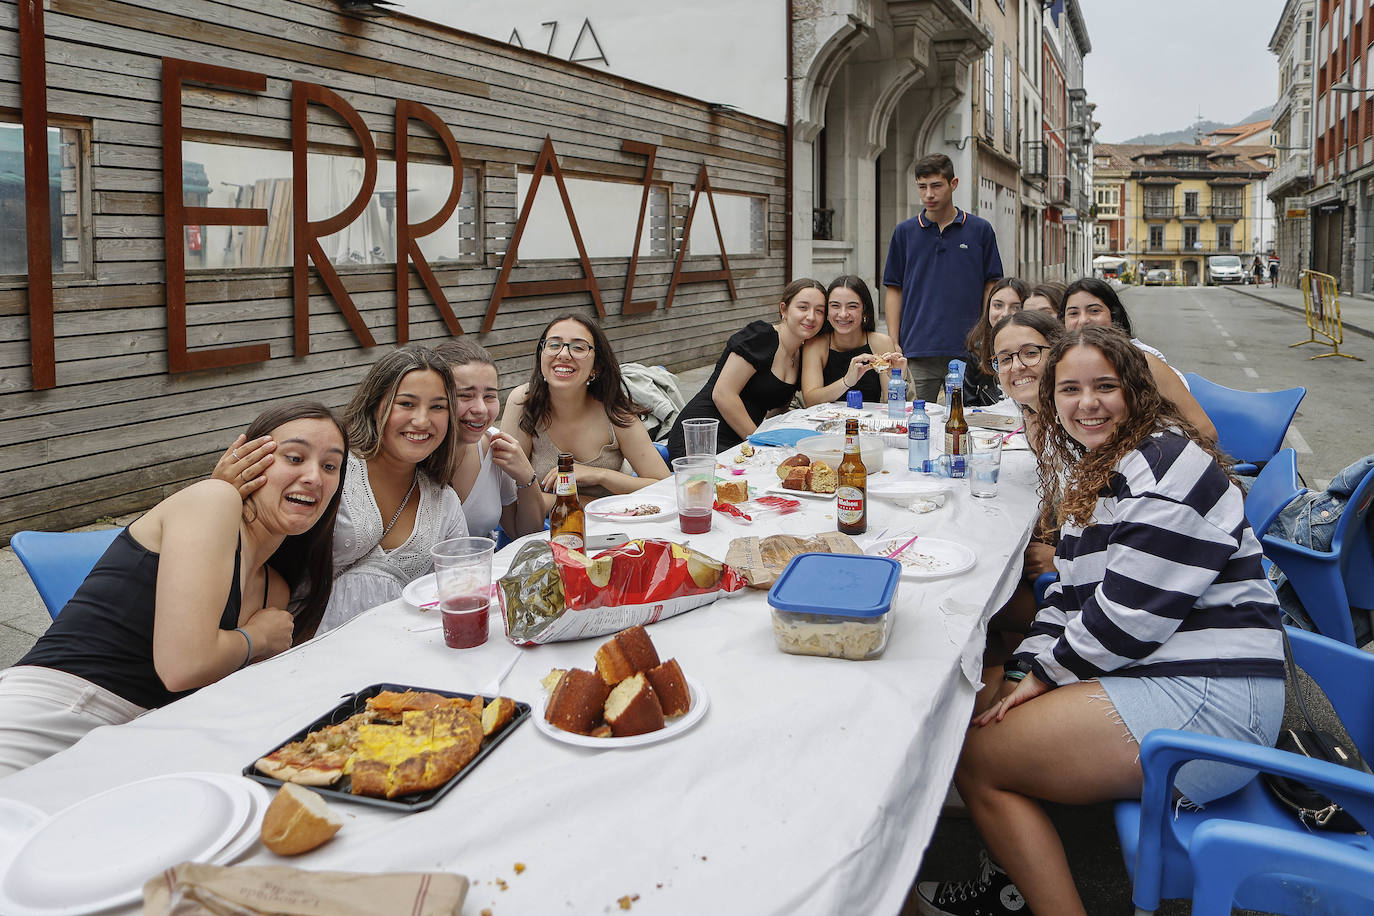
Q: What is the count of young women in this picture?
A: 11